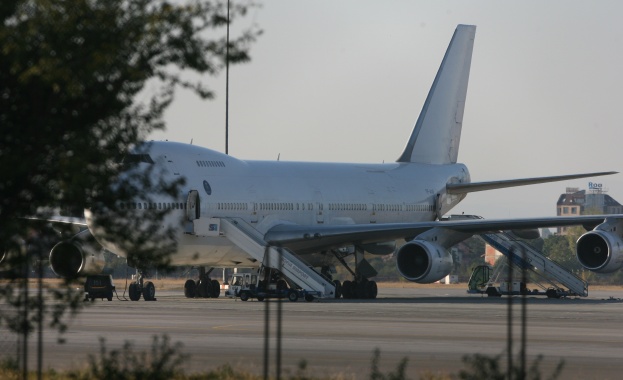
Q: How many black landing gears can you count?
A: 3